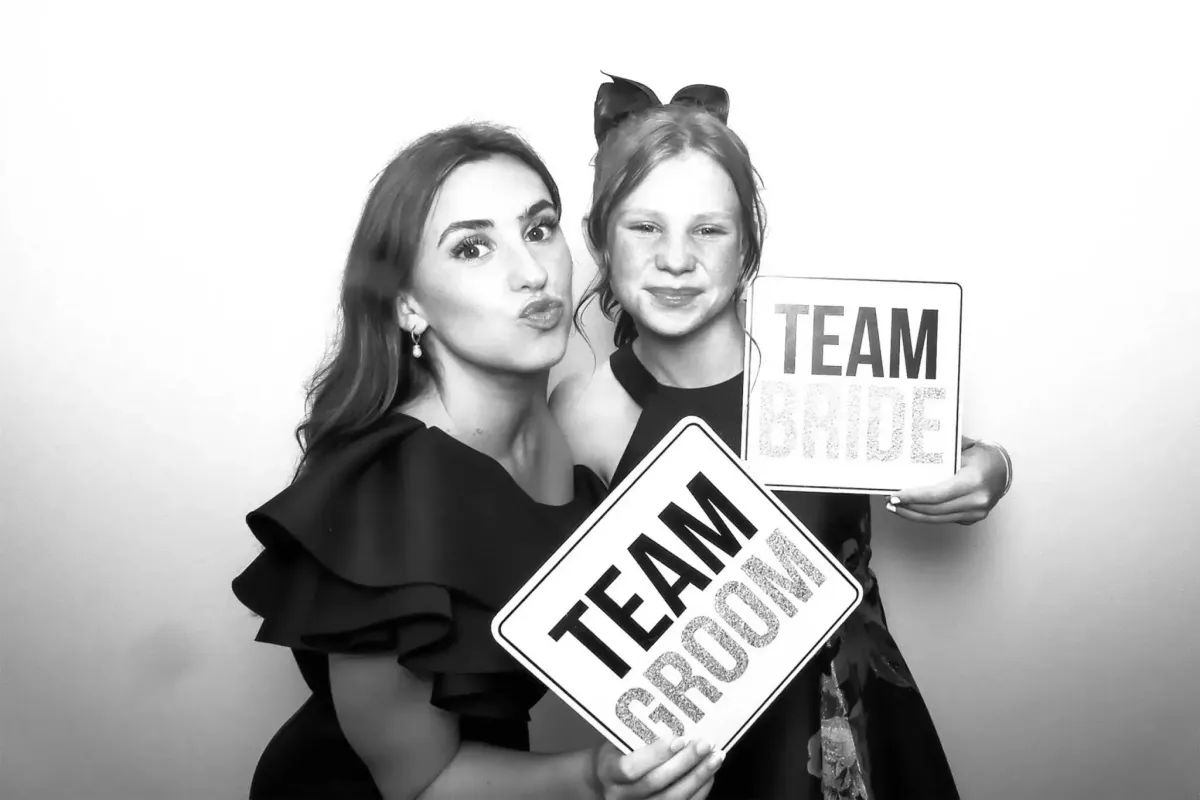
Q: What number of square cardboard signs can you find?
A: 2